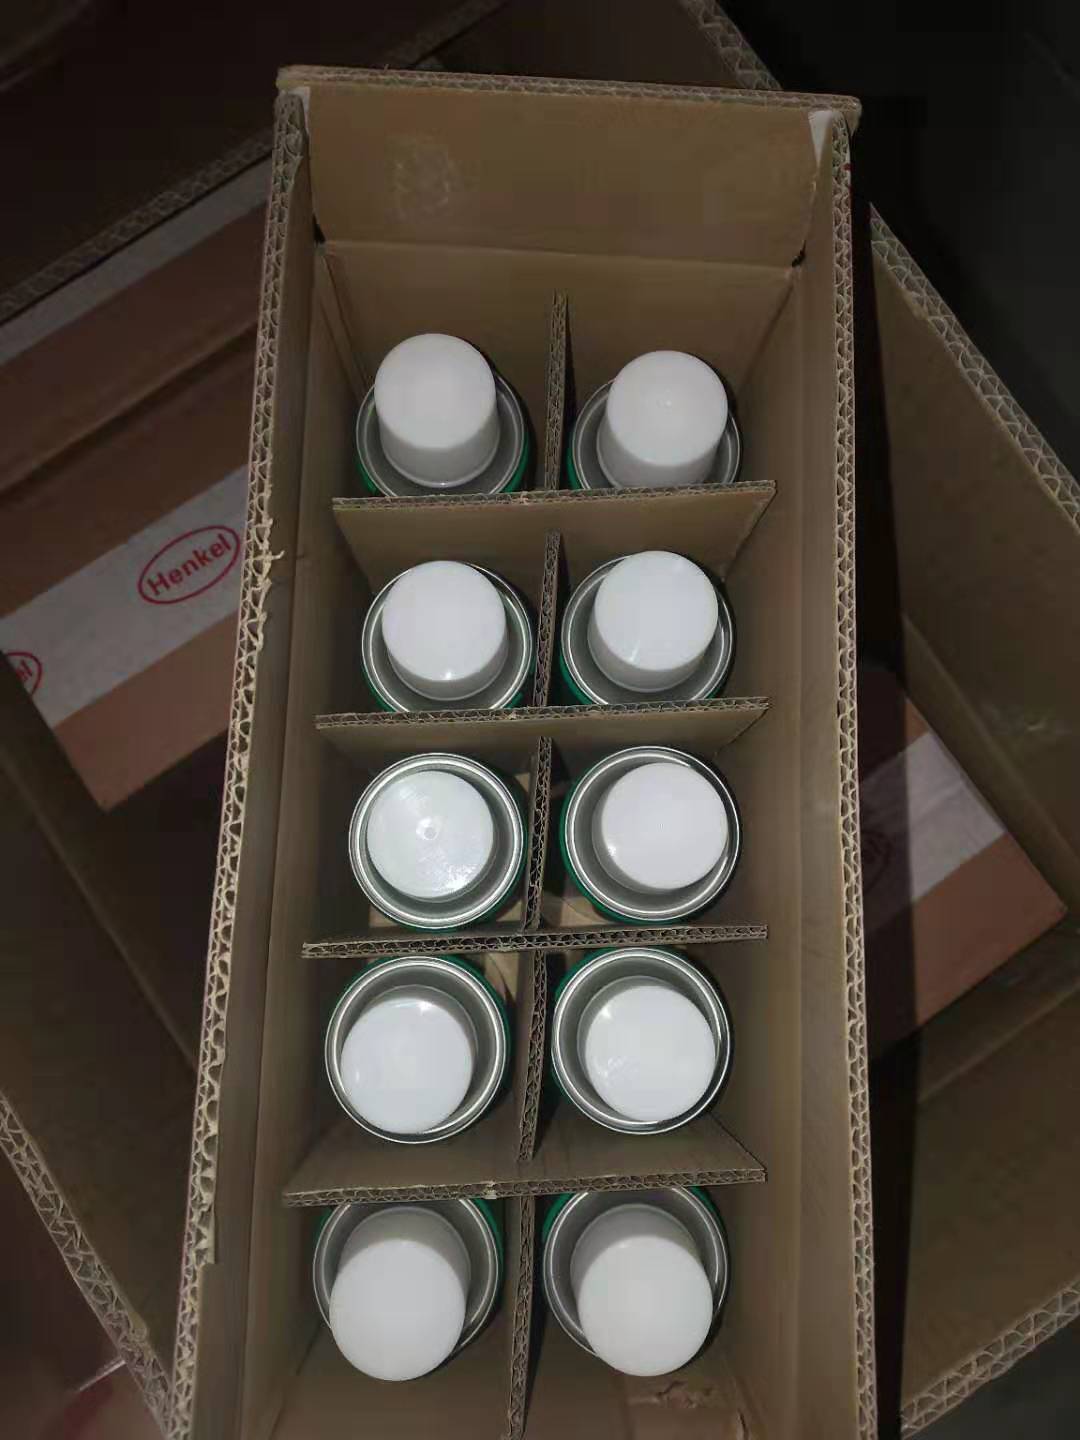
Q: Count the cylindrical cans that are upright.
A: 10